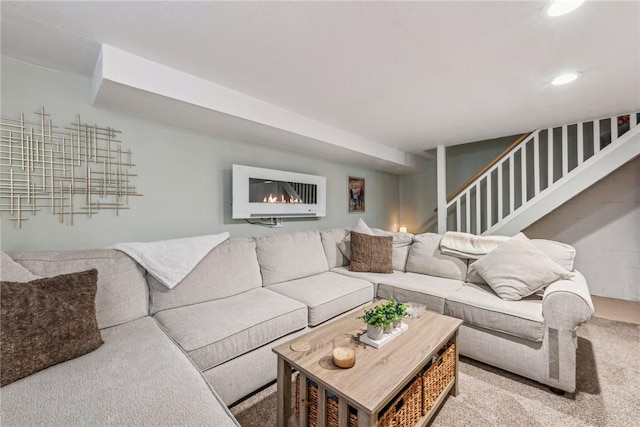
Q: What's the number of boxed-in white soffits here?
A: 1